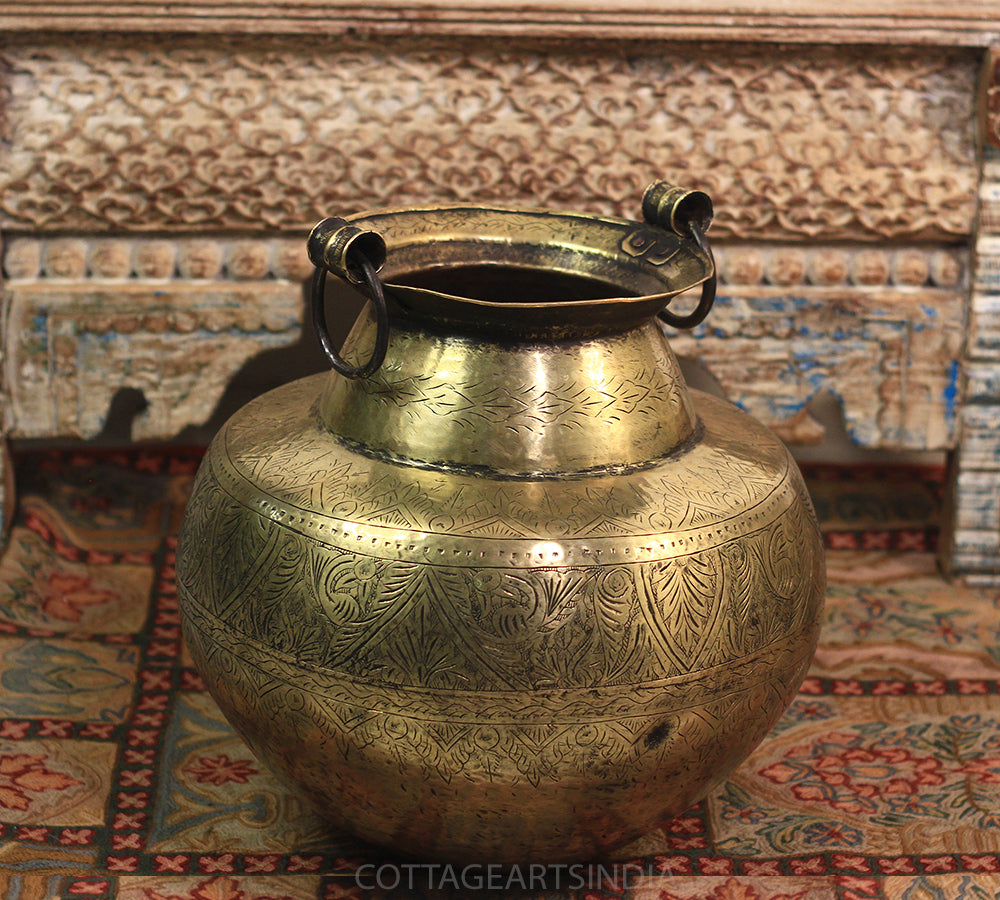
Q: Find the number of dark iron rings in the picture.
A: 2